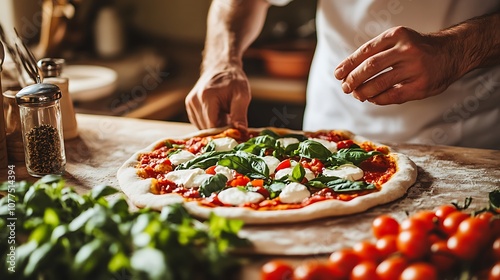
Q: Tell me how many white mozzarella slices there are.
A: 11